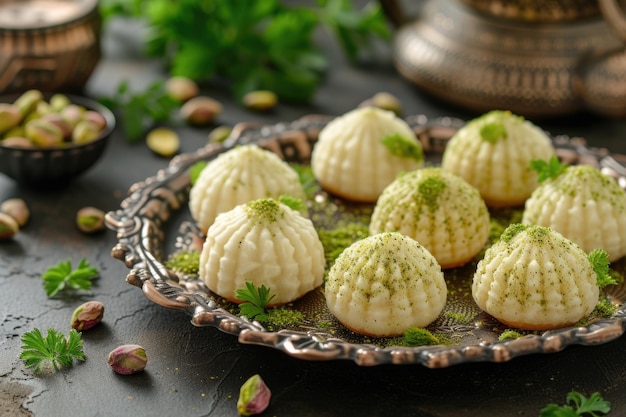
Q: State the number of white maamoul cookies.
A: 8